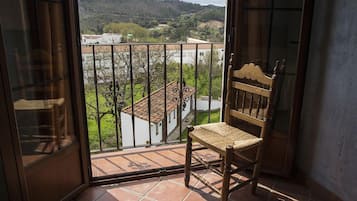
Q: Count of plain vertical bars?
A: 6